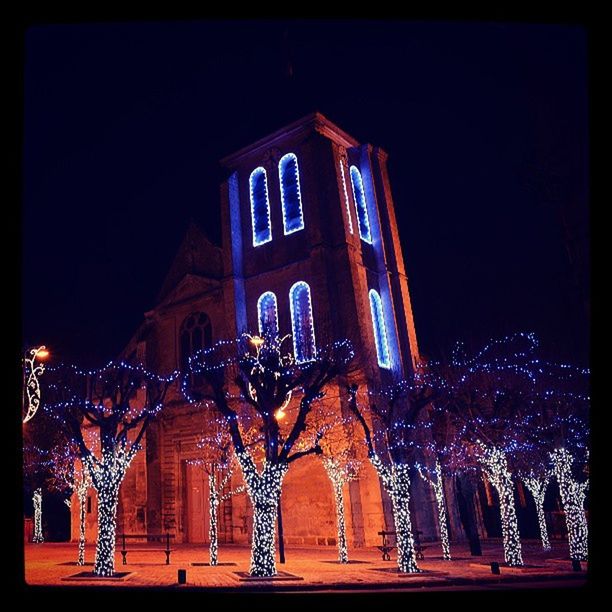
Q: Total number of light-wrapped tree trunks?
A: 11